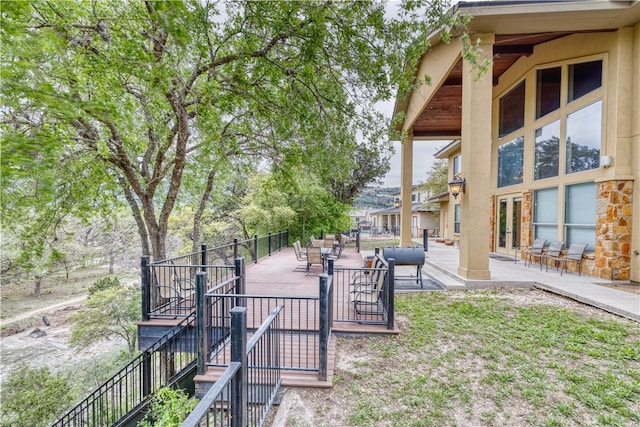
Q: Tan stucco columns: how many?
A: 2